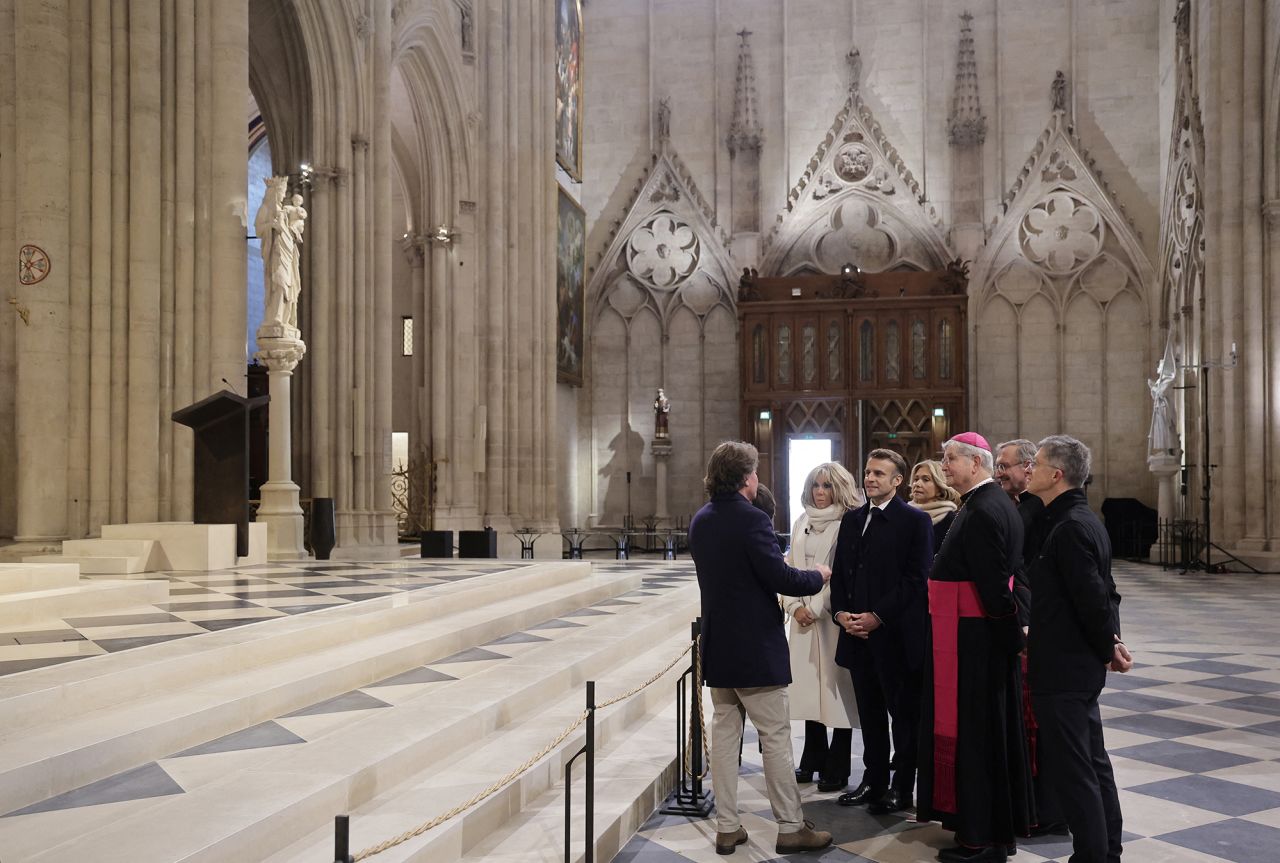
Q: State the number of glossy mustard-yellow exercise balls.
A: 0